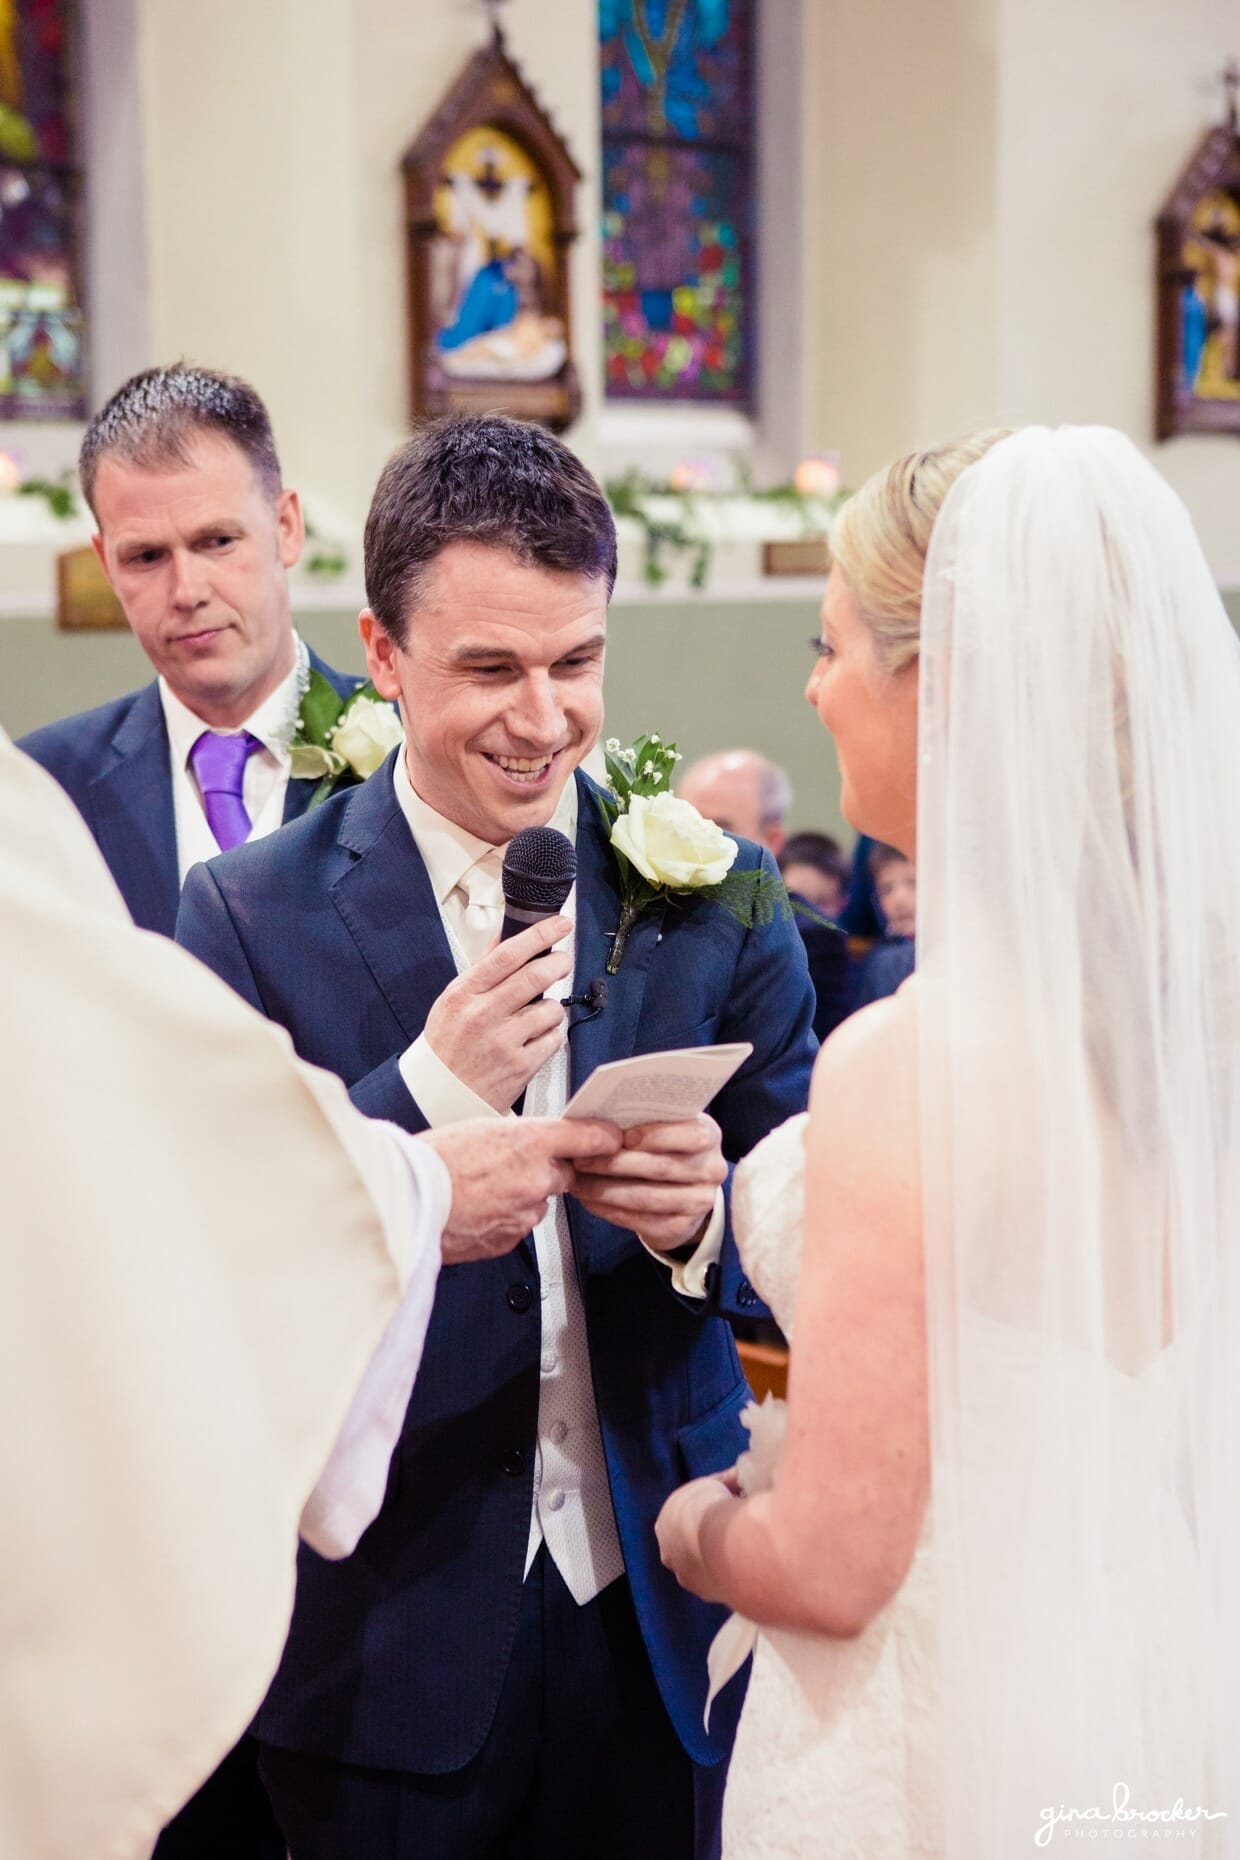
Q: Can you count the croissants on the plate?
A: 0